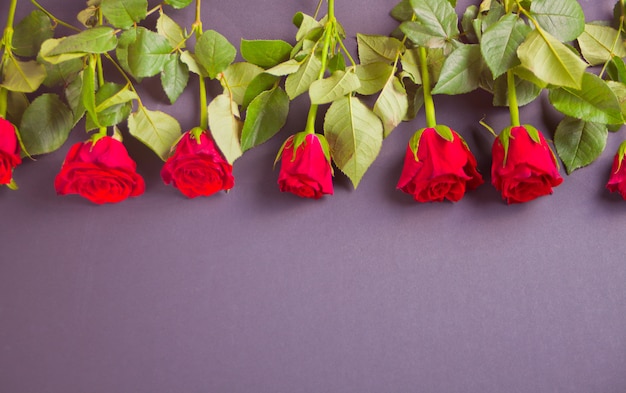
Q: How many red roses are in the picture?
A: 7